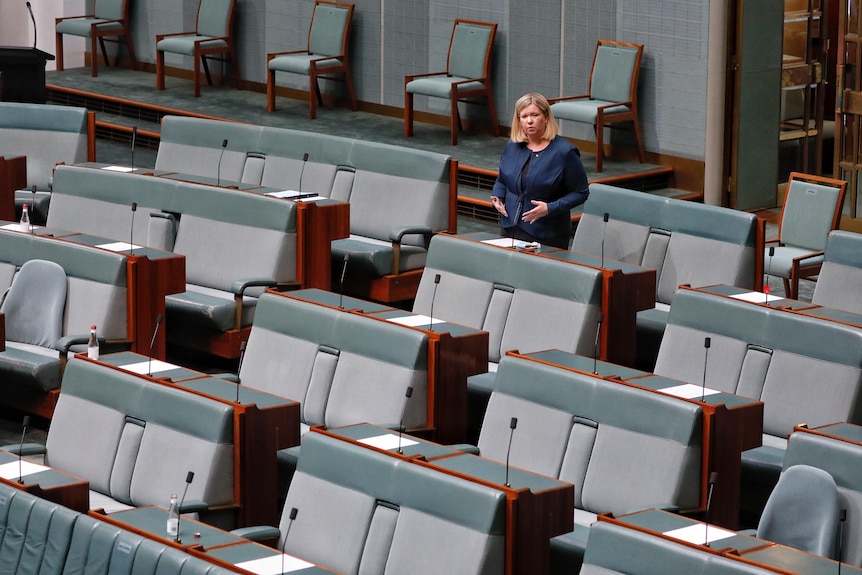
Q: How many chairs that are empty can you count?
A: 6